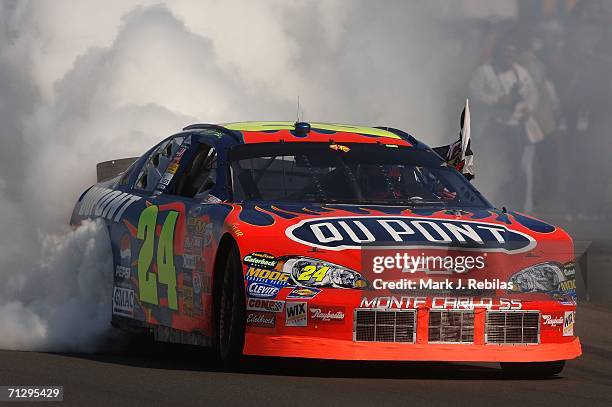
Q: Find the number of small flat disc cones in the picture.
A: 0